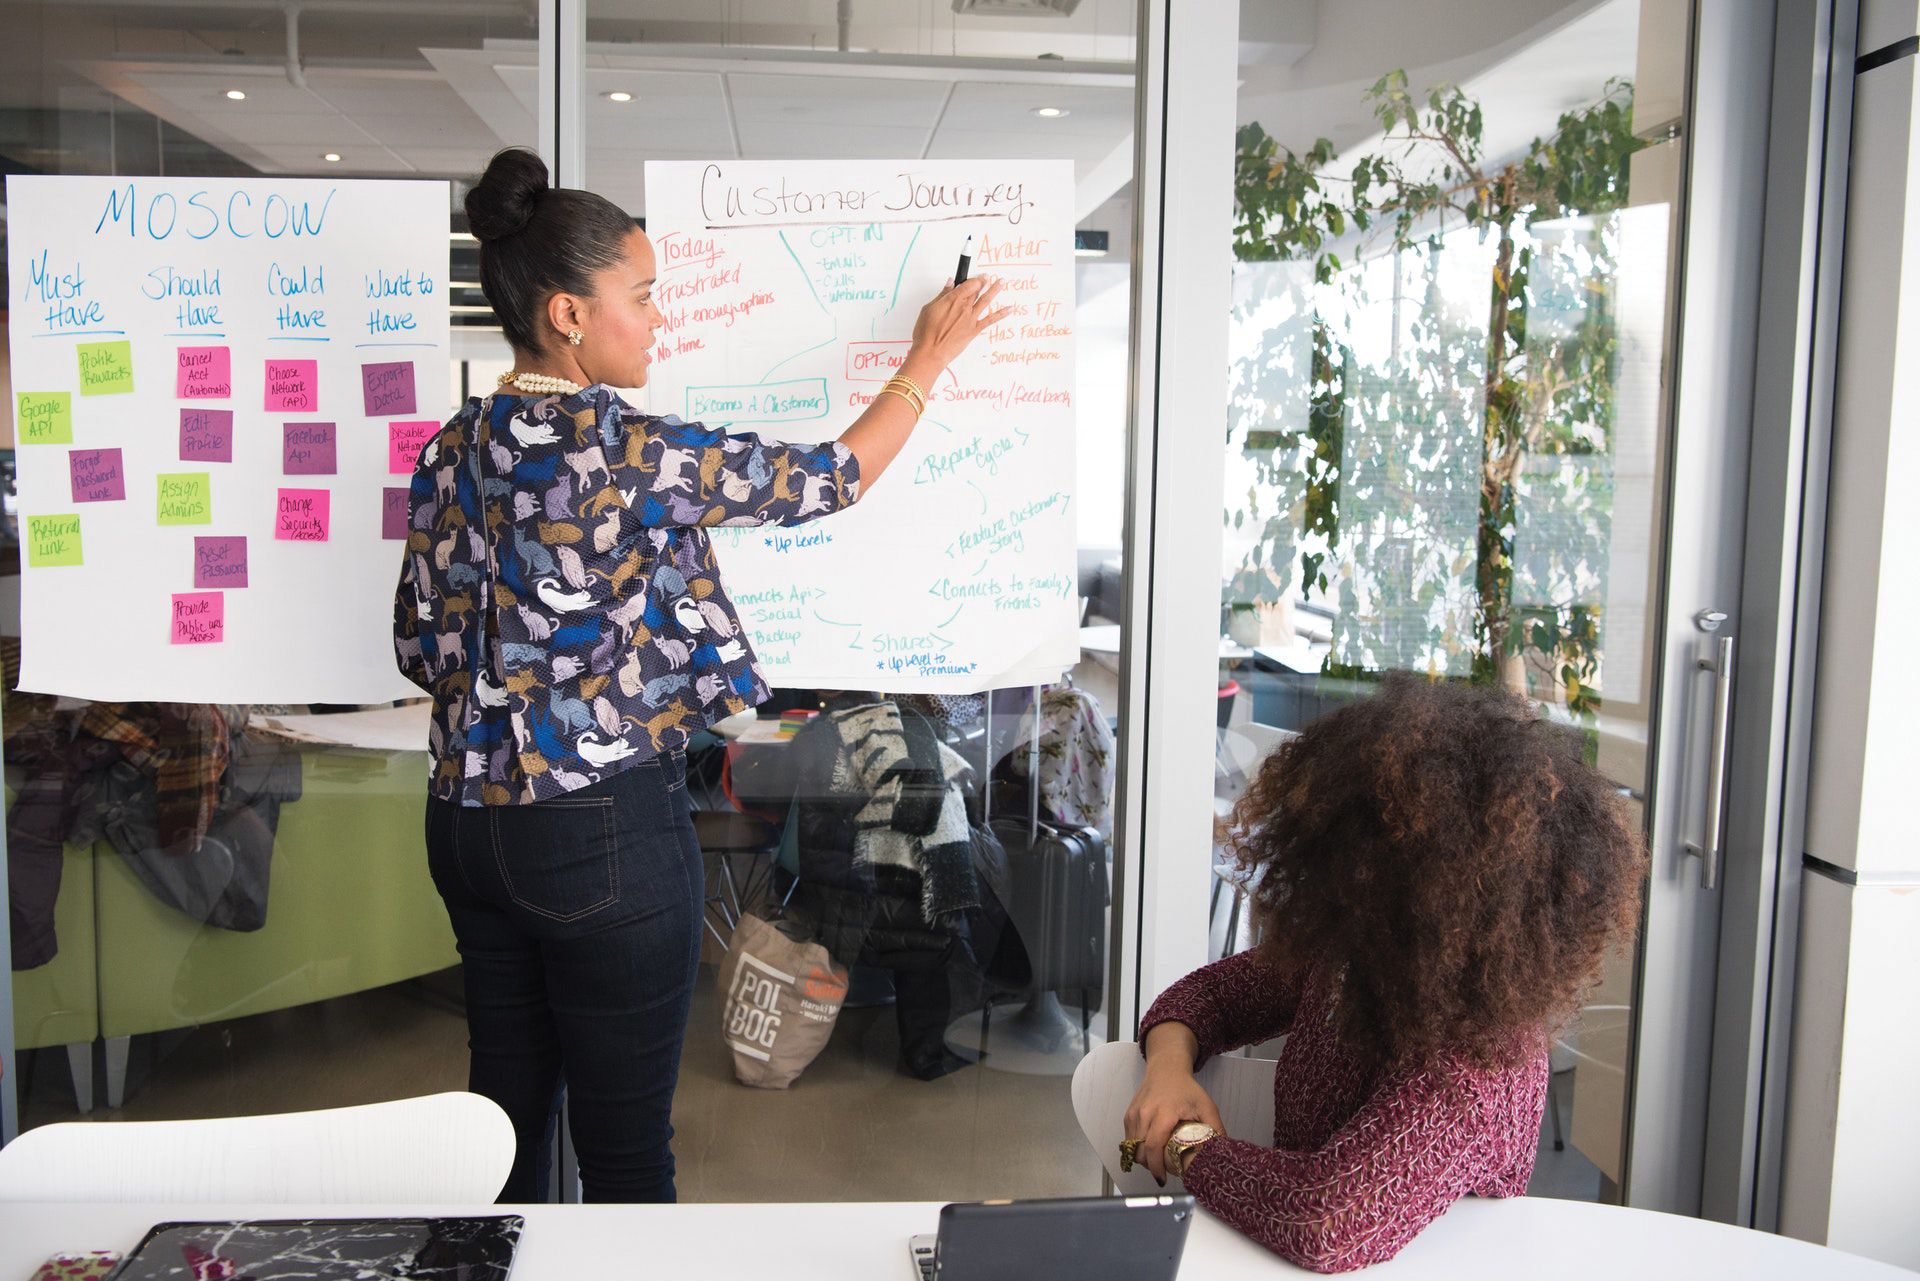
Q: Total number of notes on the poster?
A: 15